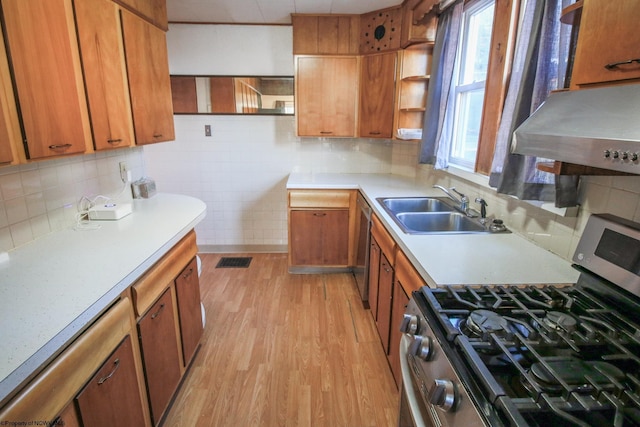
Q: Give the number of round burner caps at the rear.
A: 2